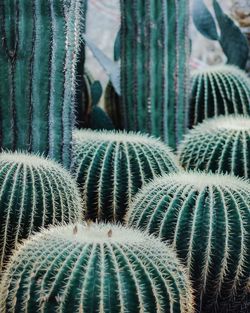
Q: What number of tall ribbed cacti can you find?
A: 2